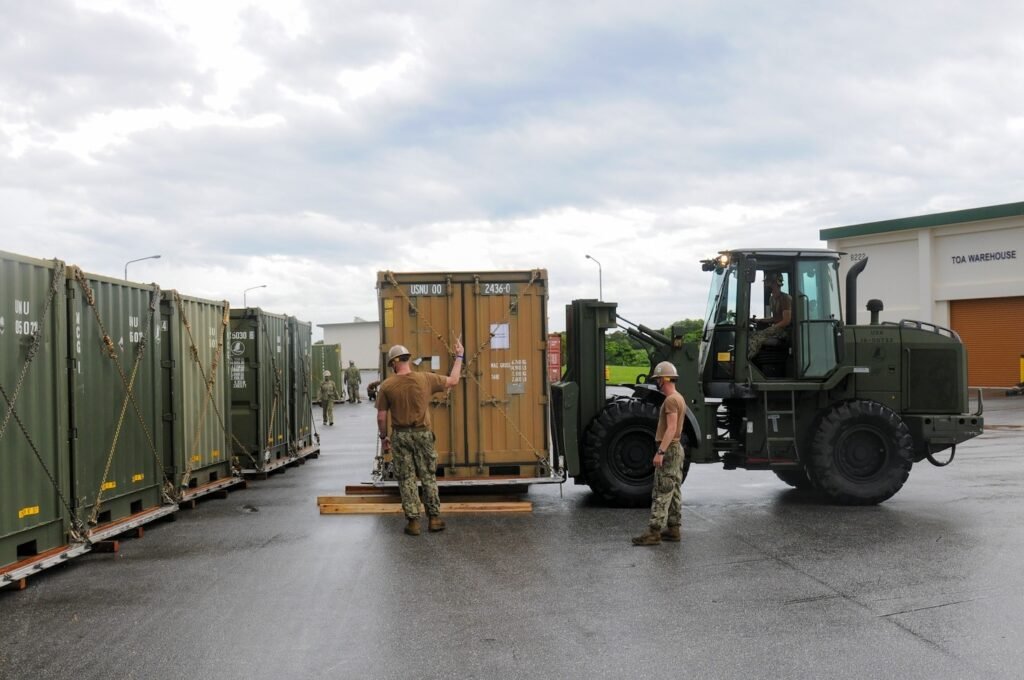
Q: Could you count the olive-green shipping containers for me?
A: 6